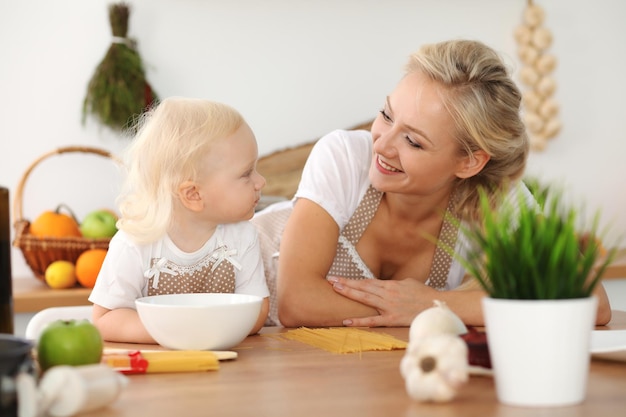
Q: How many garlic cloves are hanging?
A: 12